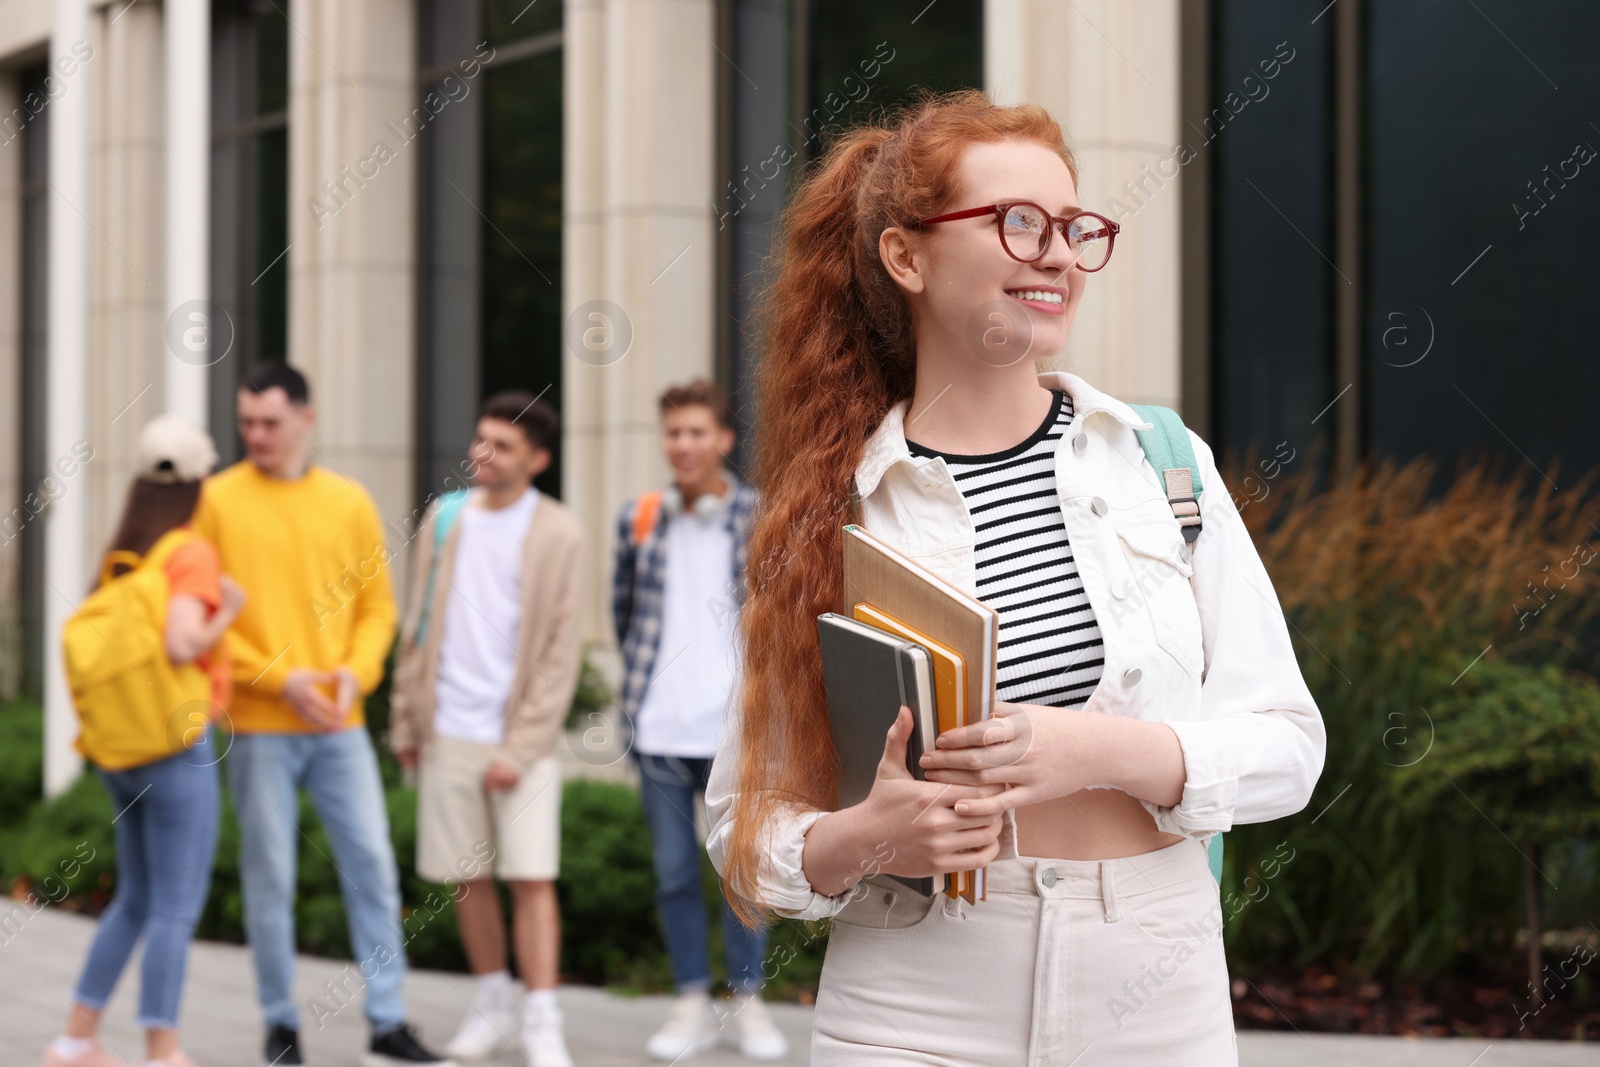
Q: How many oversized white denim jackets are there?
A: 1